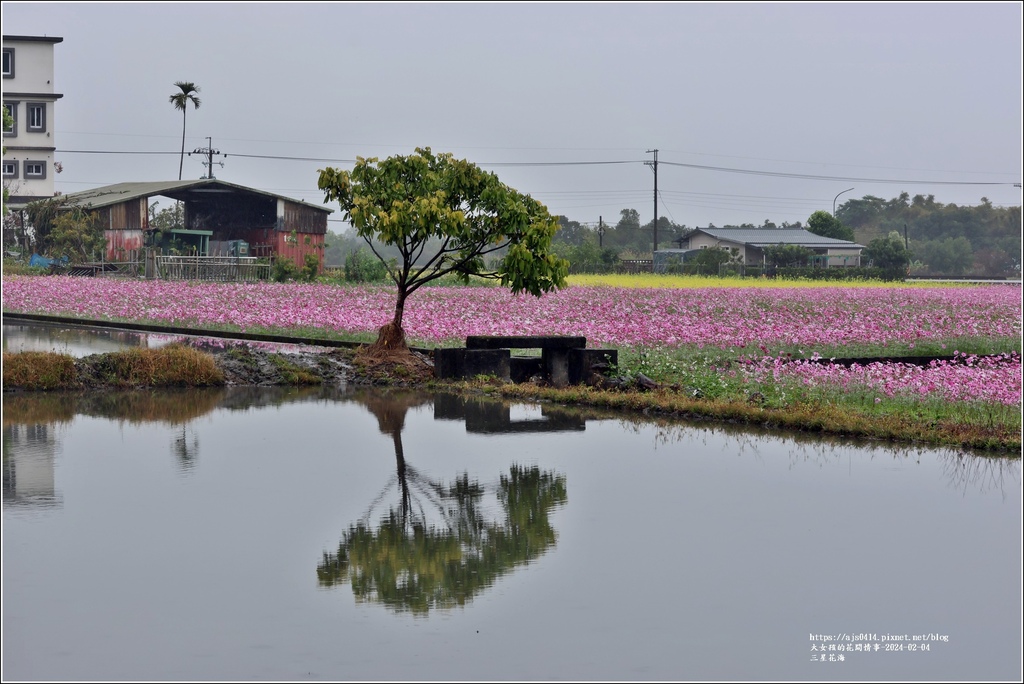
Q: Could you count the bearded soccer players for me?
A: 0